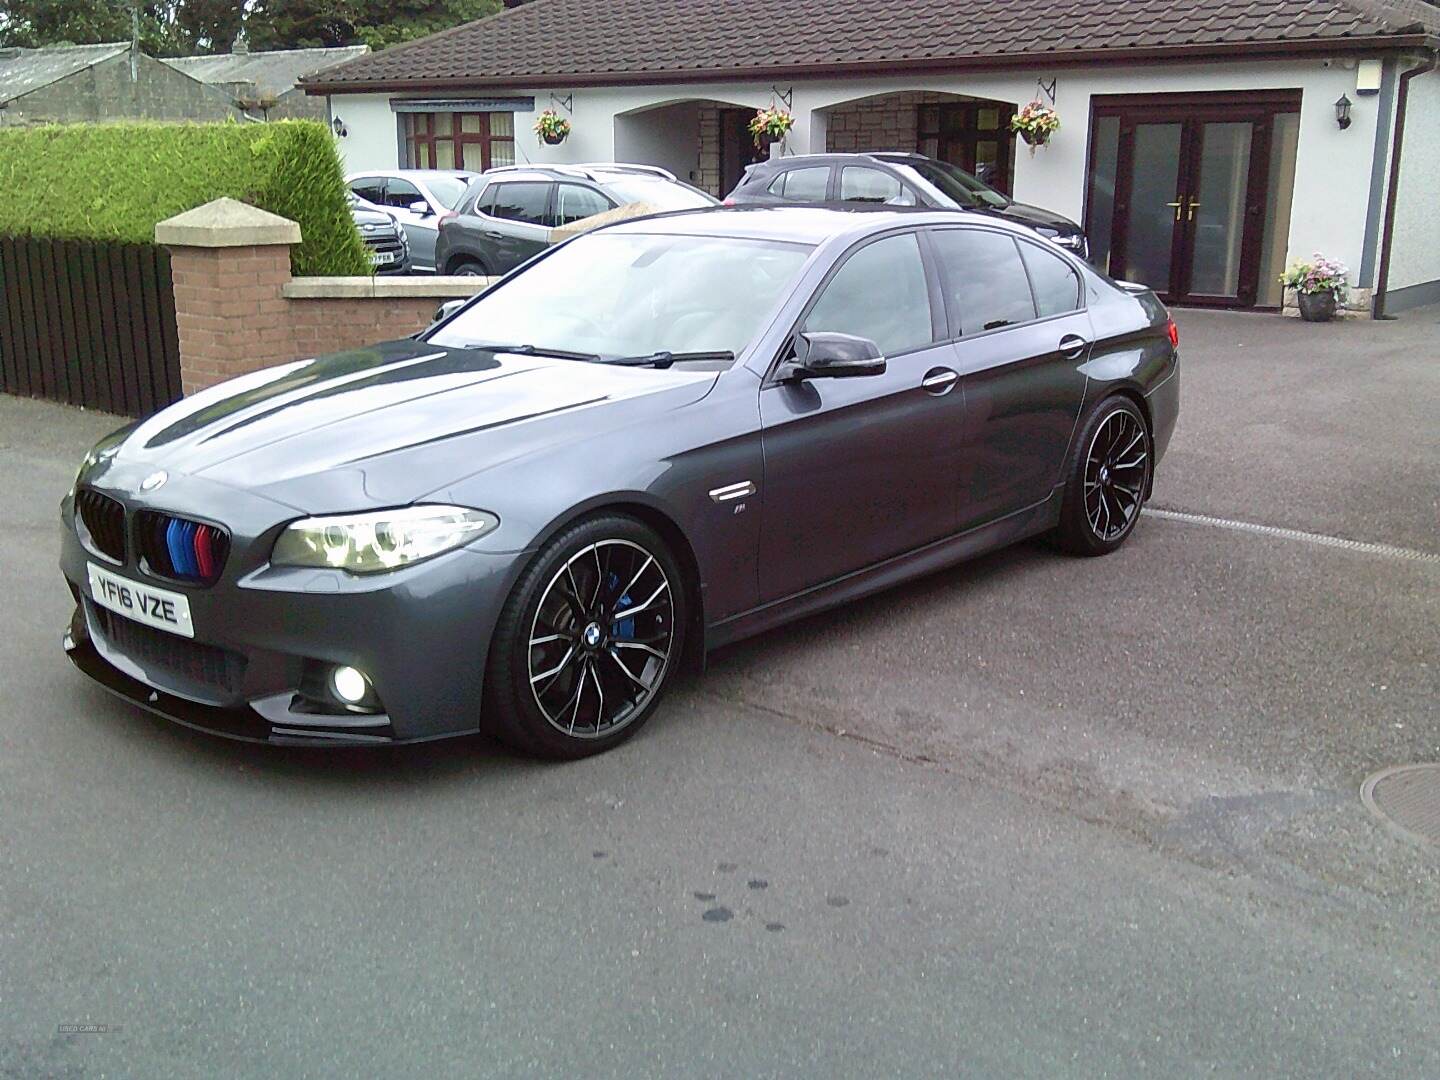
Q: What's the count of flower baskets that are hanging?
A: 3